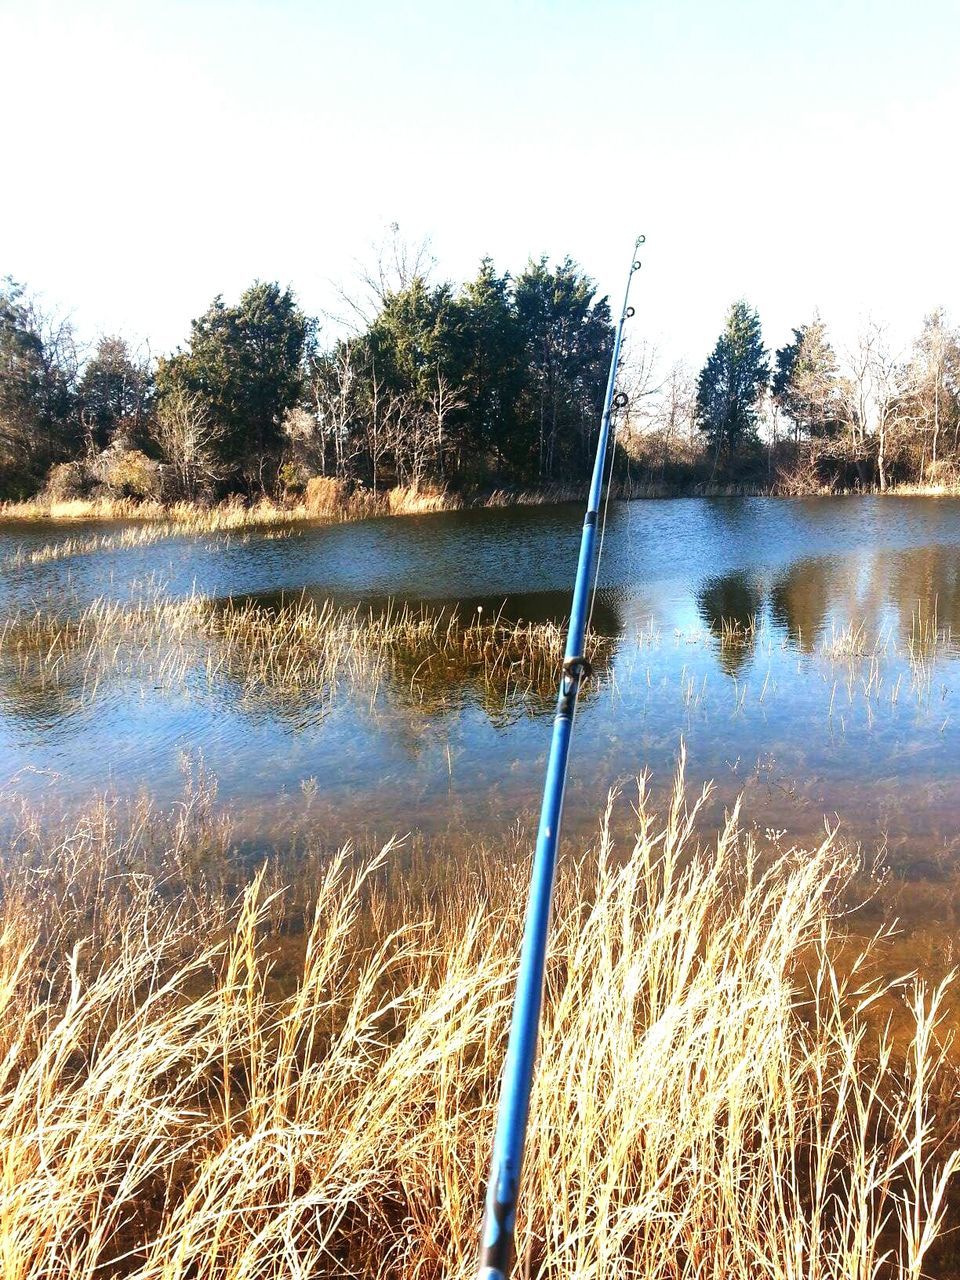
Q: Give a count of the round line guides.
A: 5